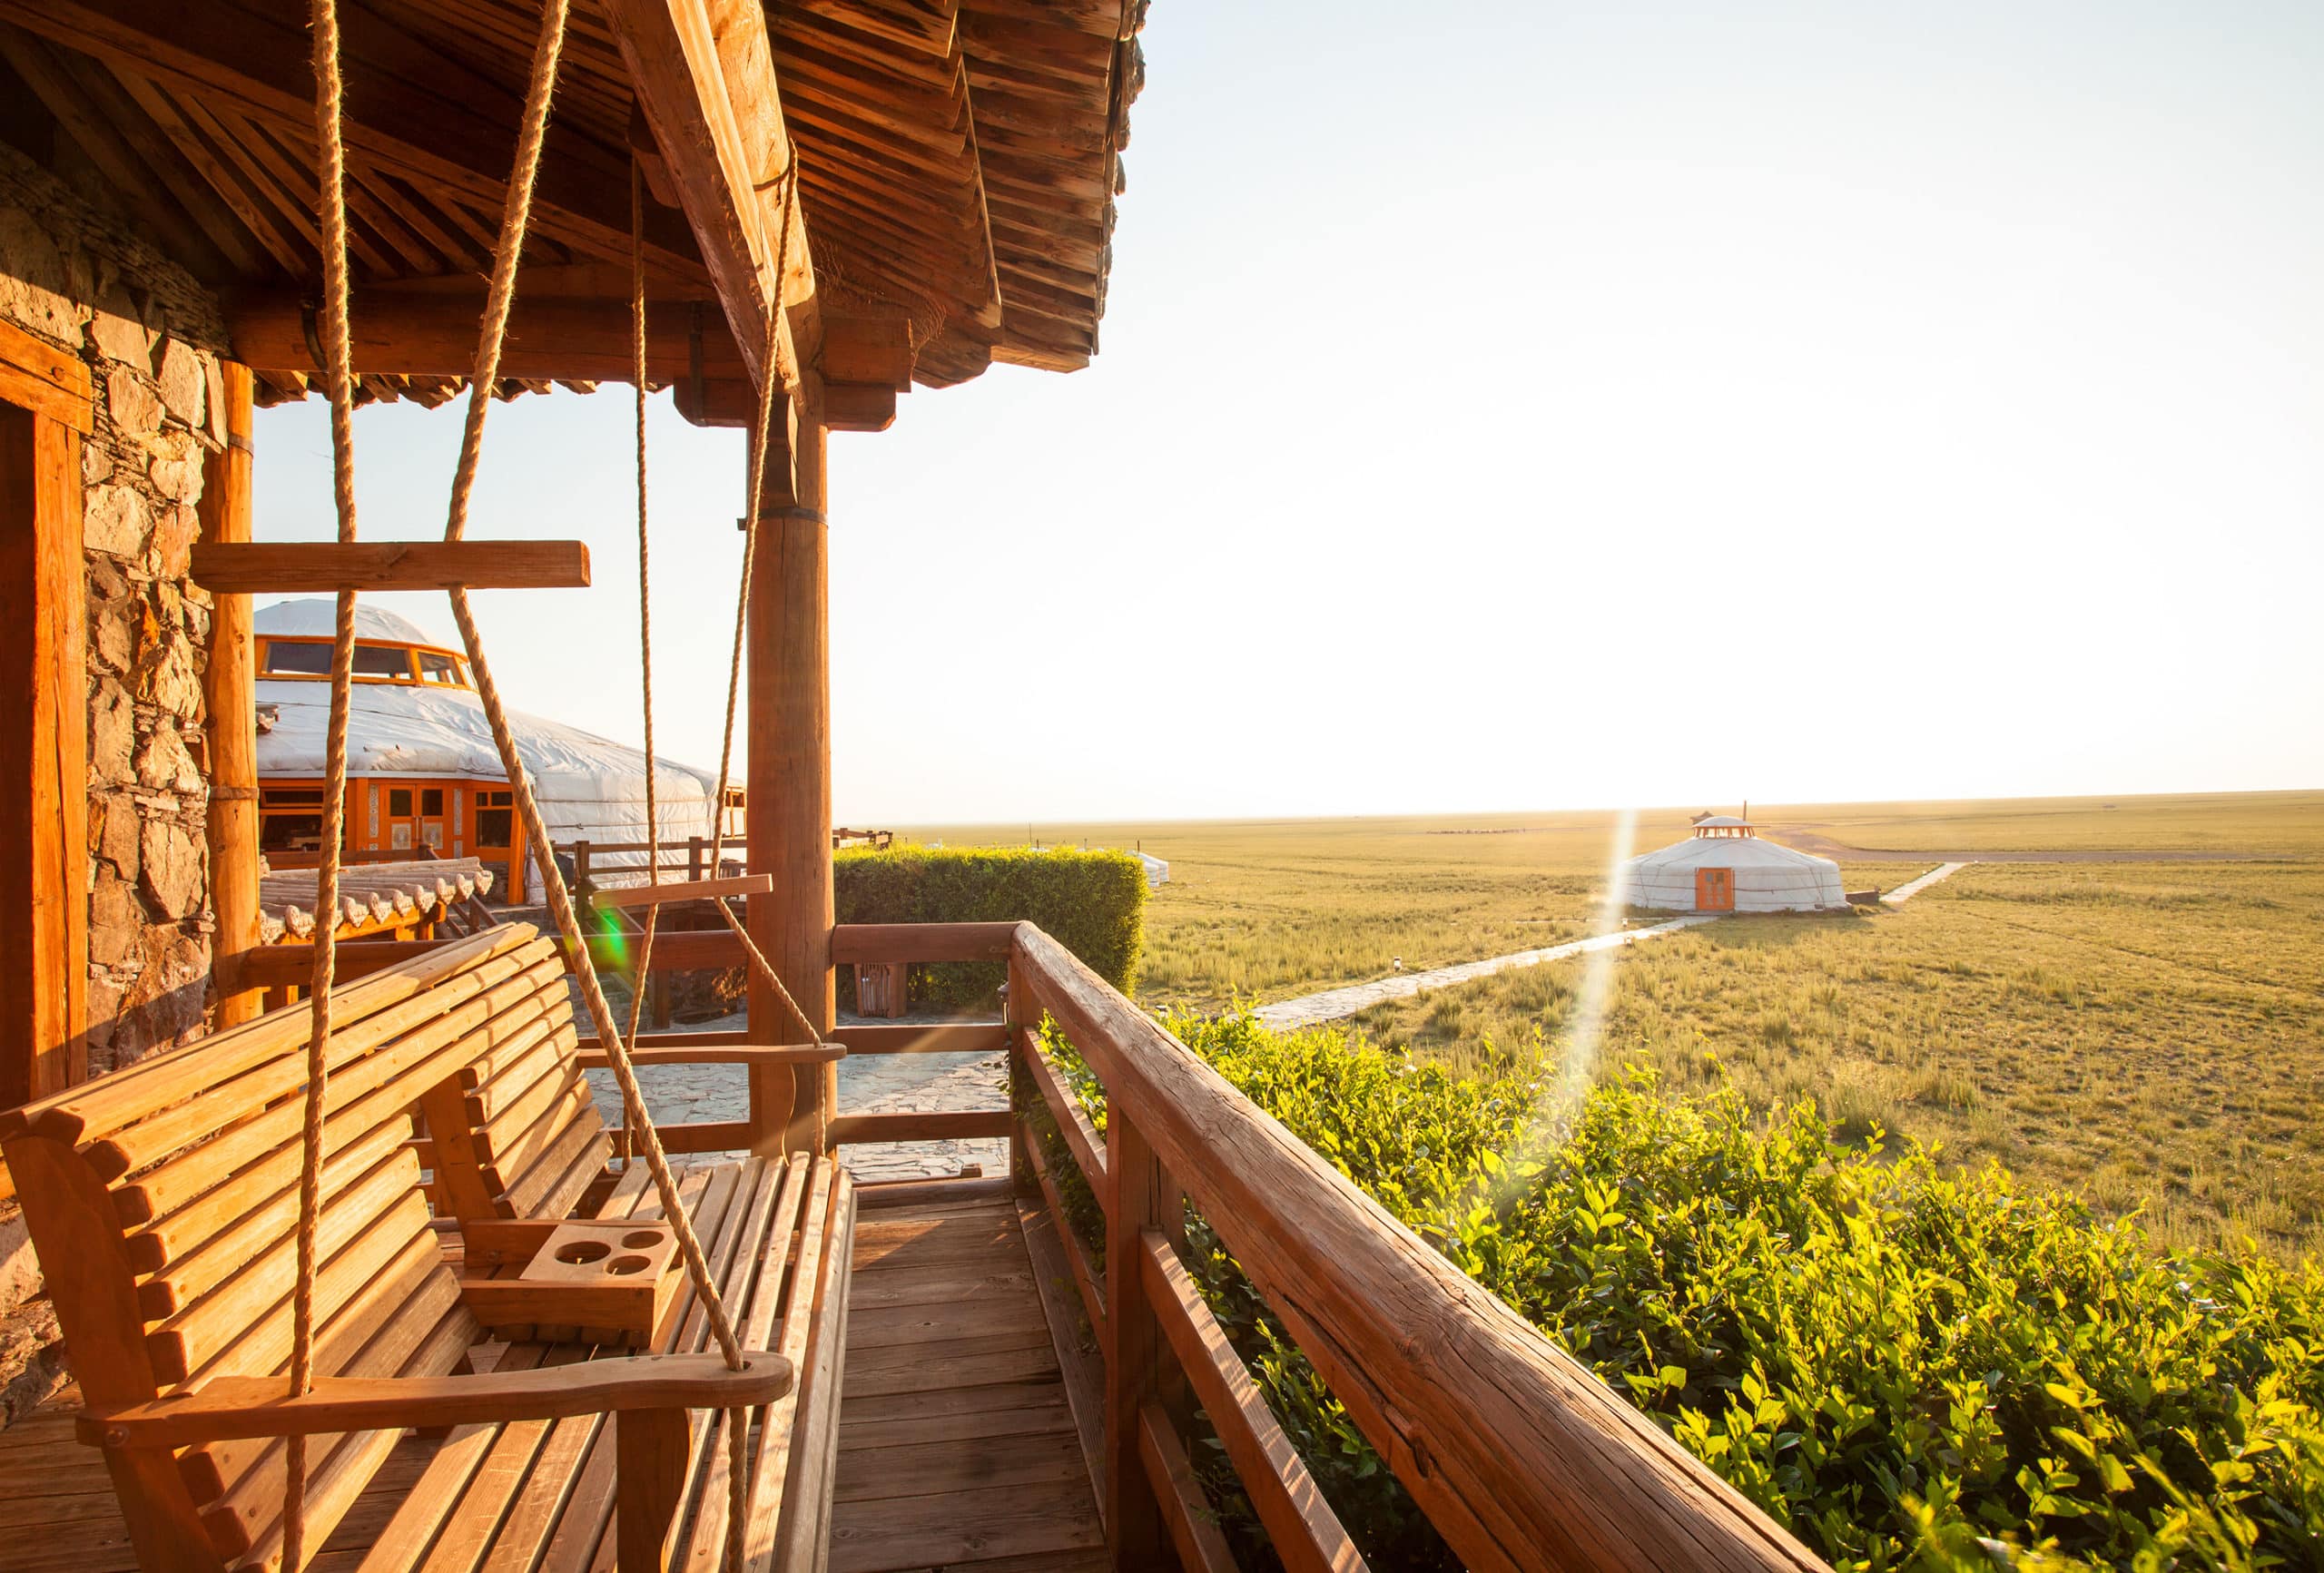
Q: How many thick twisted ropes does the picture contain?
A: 4